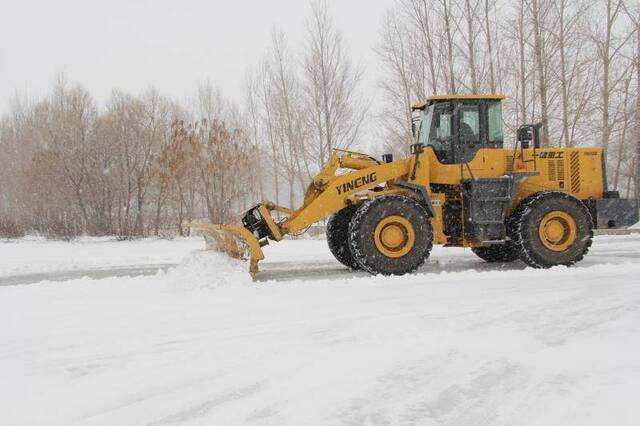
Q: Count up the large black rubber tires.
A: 4